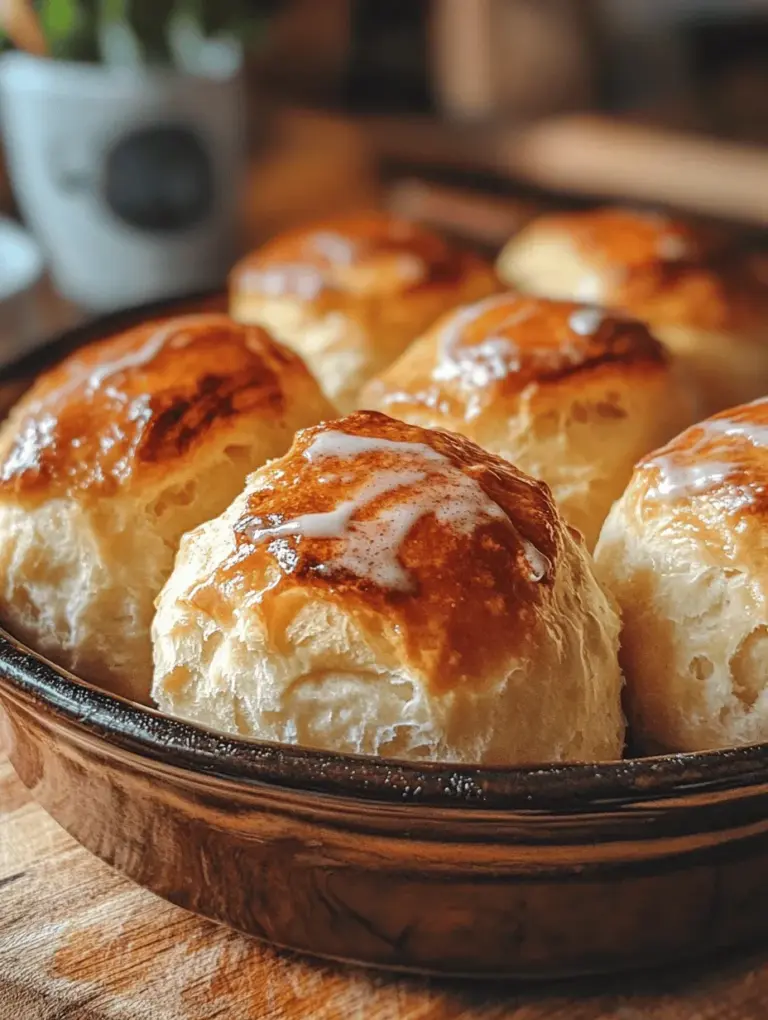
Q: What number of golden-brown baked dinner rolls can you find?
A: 6